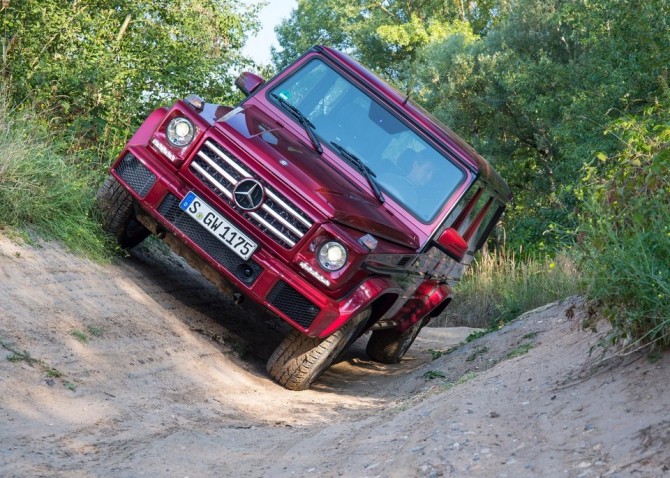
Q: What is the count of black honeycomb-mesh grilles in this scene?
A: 3